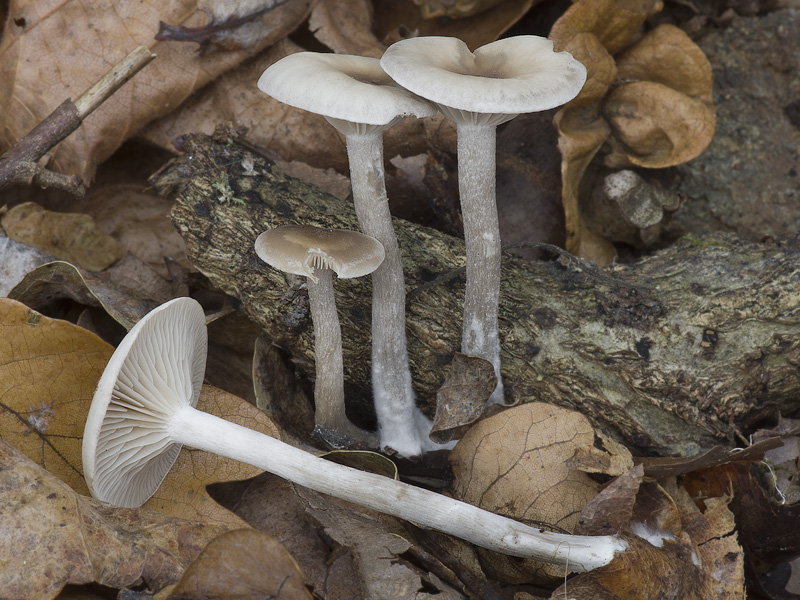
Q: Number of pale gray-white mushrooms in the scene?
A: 4